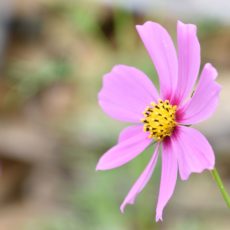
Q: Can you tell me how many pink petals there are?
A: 8